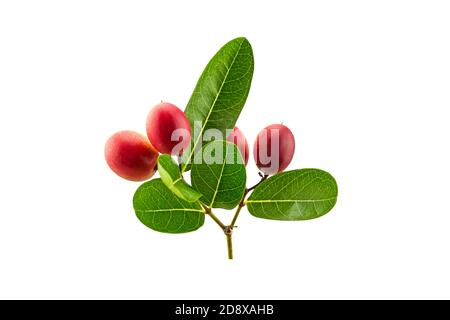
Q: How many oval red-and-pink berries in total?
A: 4